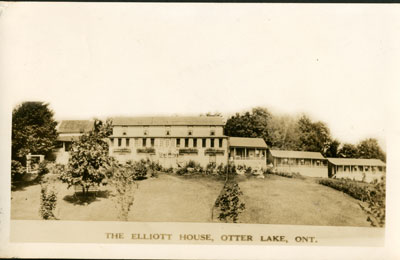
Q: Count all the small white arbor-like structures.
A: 1